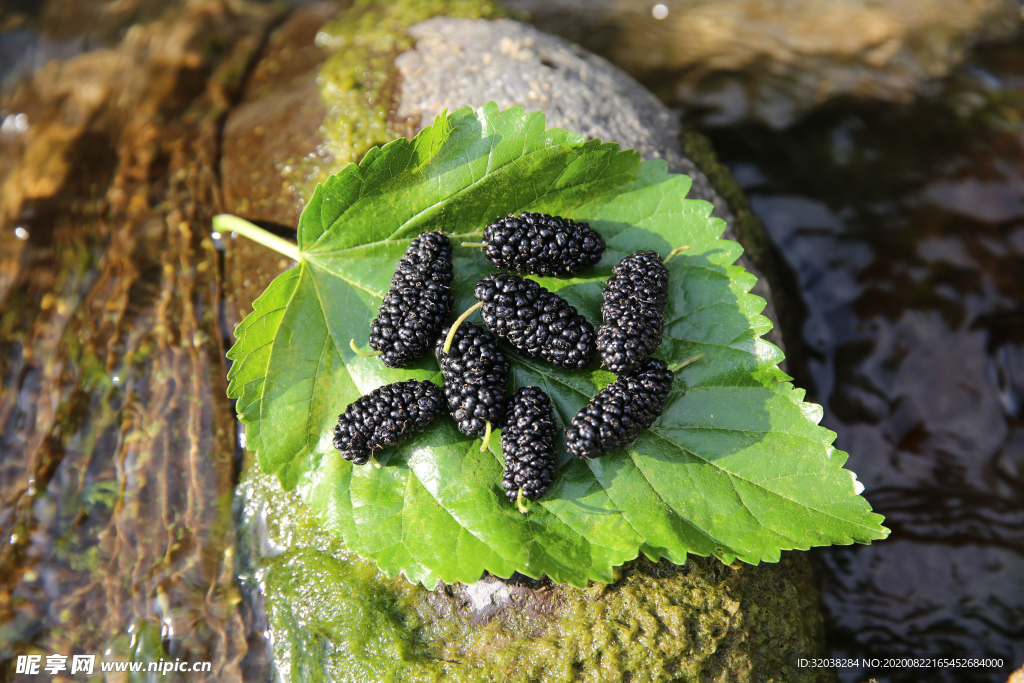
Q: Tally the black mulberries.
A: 8